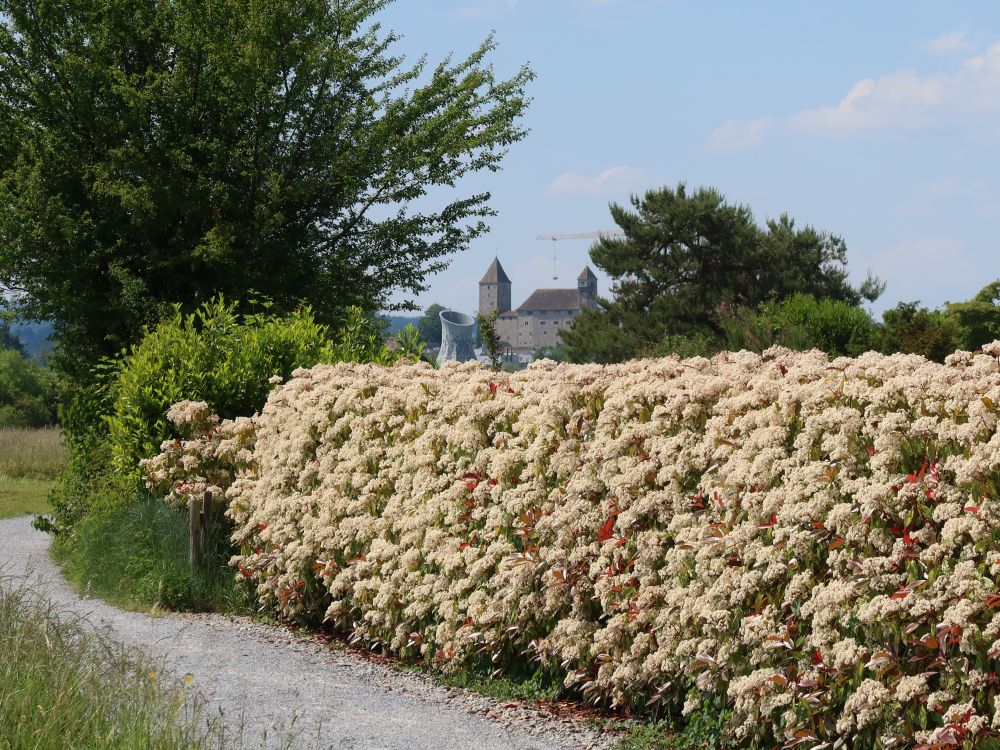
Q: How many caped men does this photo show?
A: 0